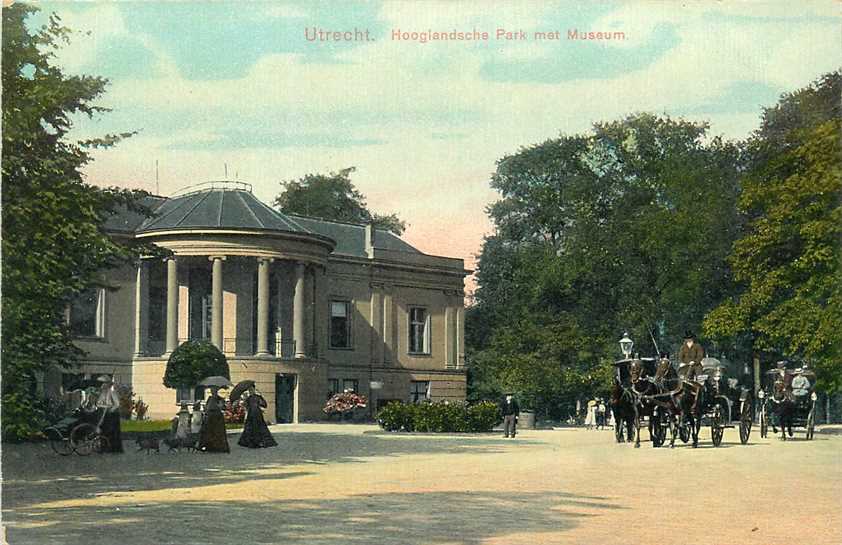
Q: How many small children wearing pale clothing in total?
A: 2